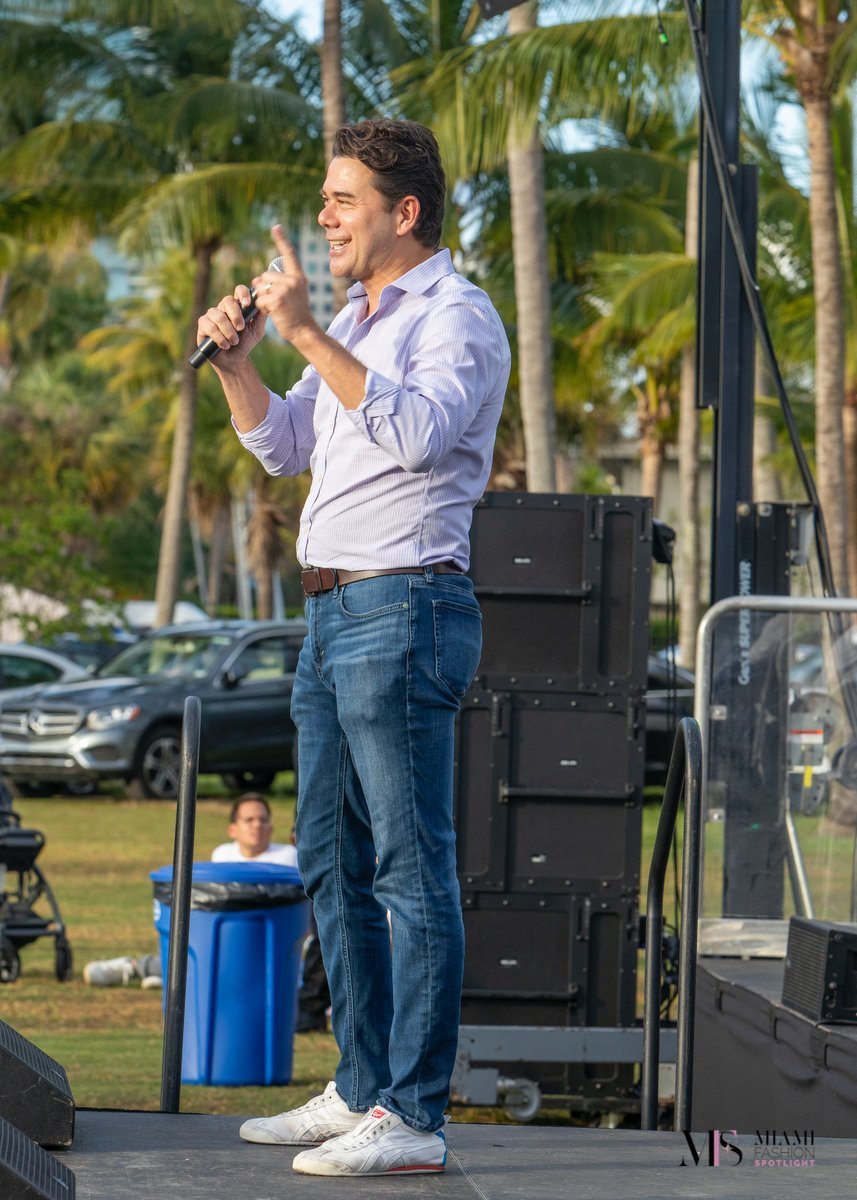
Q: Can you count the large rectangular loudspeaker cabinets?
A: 3